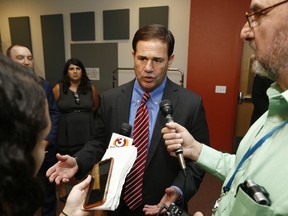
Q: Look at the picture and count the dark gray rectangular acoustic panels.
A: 6